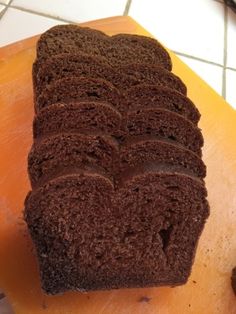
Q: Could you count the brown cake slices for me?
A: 6